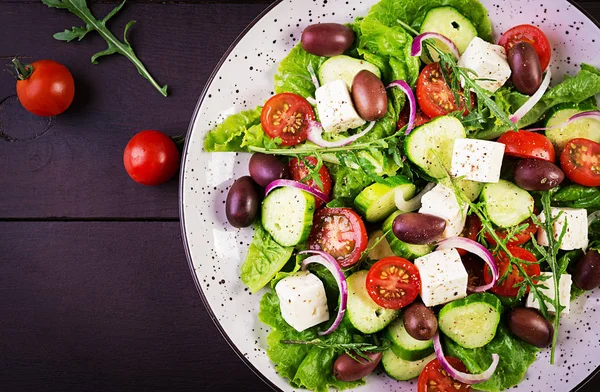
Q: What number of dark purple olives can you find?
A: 11